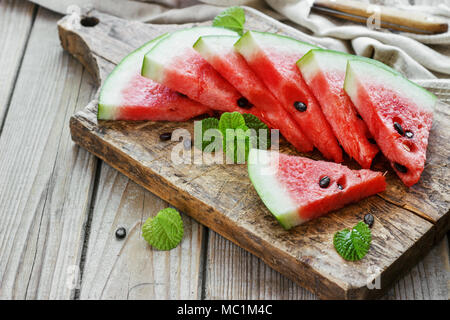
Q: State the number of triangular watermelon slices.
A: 7